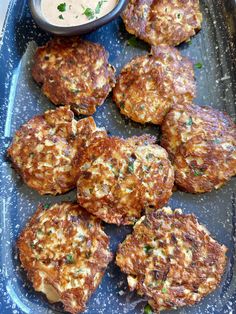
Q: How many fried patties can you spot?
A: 8